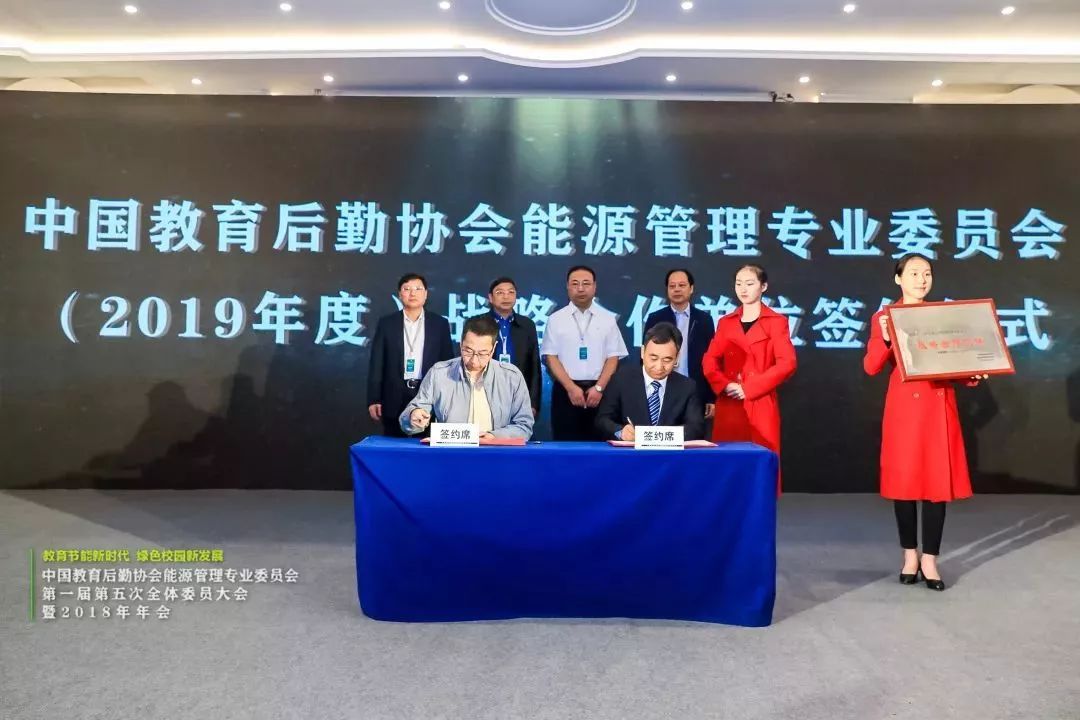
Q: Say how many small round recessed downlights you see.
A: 12